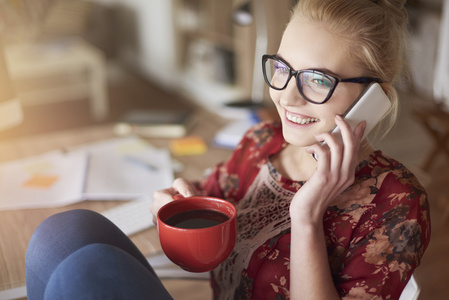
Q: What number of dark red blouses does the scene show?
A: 1